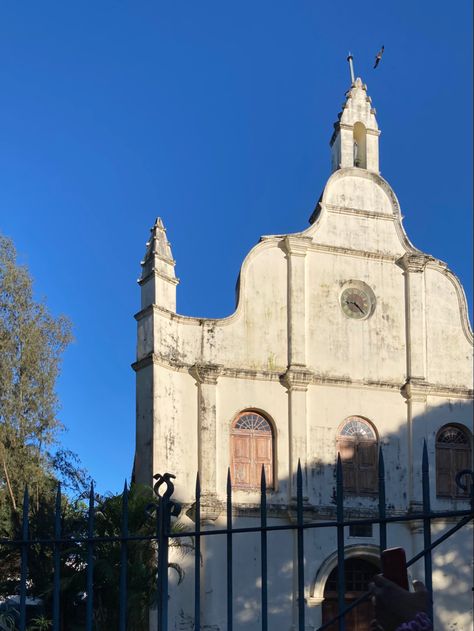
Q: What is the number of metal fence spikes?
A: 11